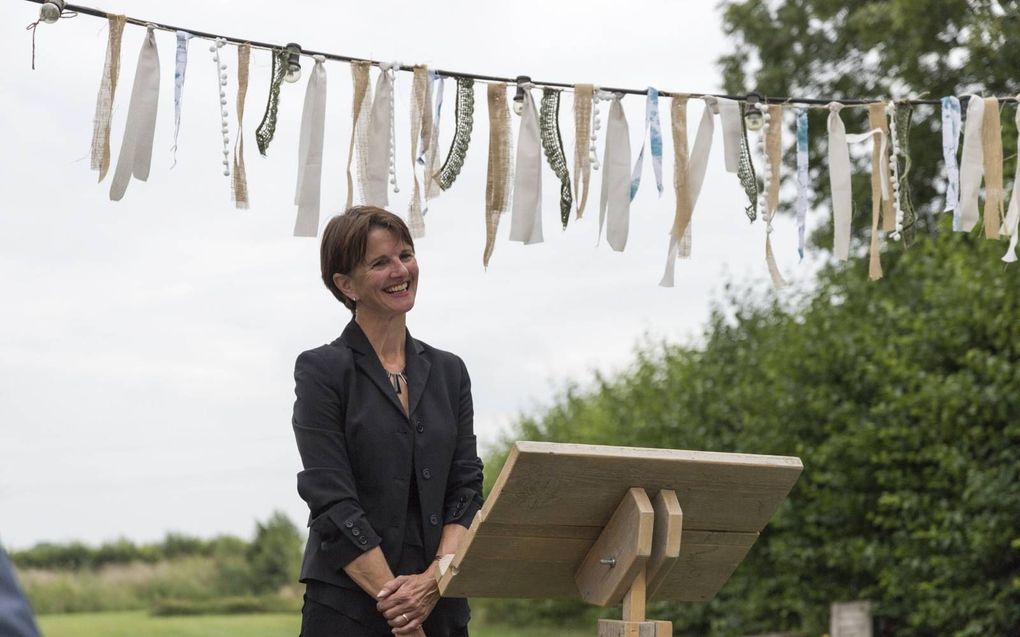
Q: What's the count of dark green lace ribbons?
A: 5